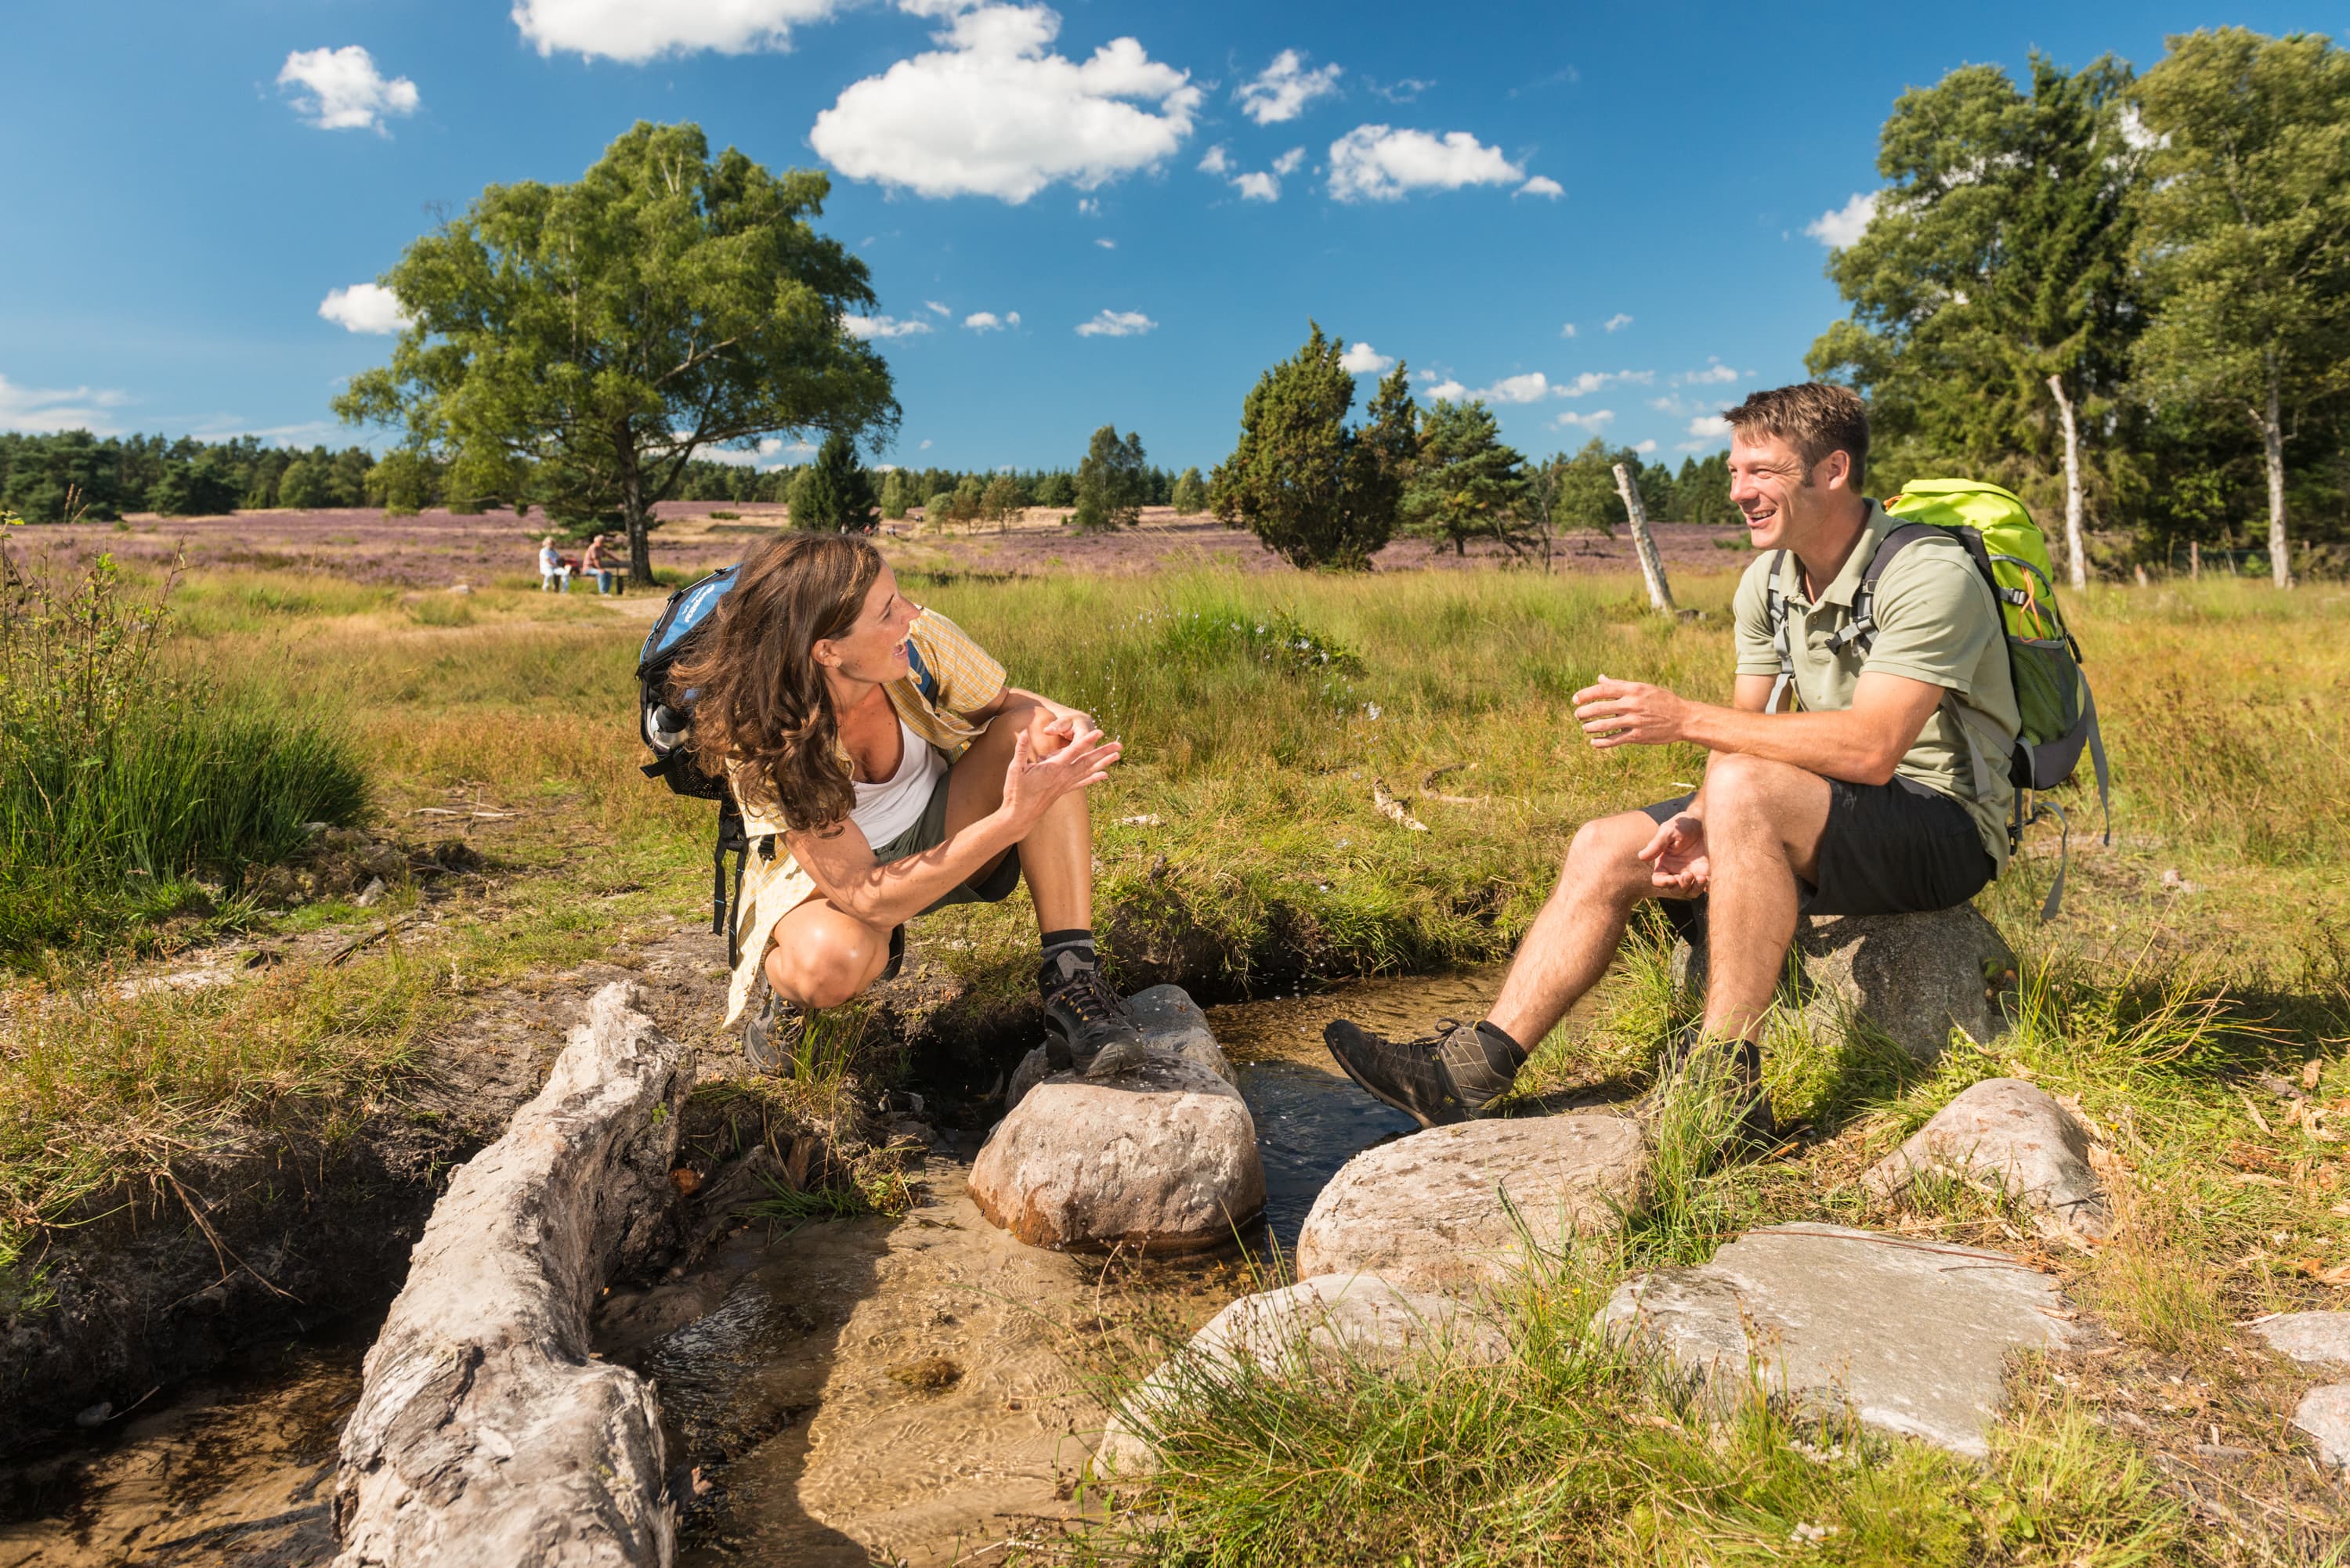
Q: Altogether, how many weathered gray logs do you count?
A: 1